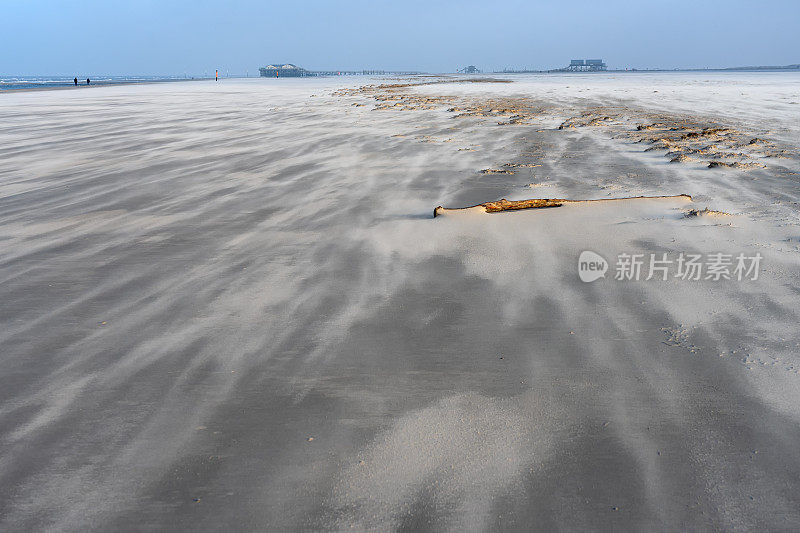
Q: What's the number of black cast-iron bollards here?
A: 0